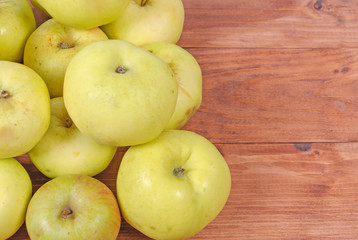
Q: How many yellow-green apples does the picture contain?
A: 11